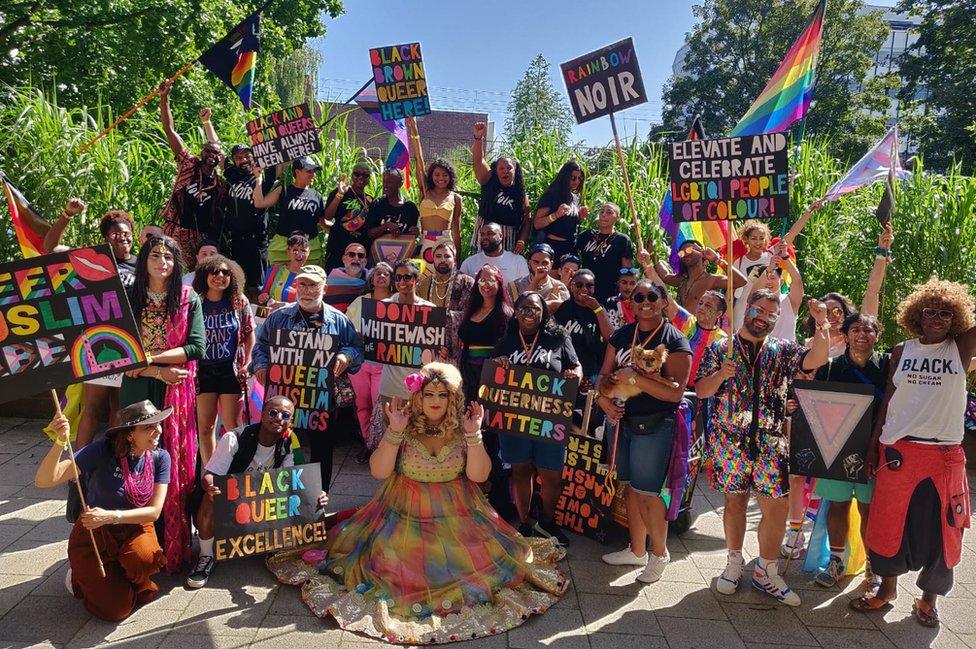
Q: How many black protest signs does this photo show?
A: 11